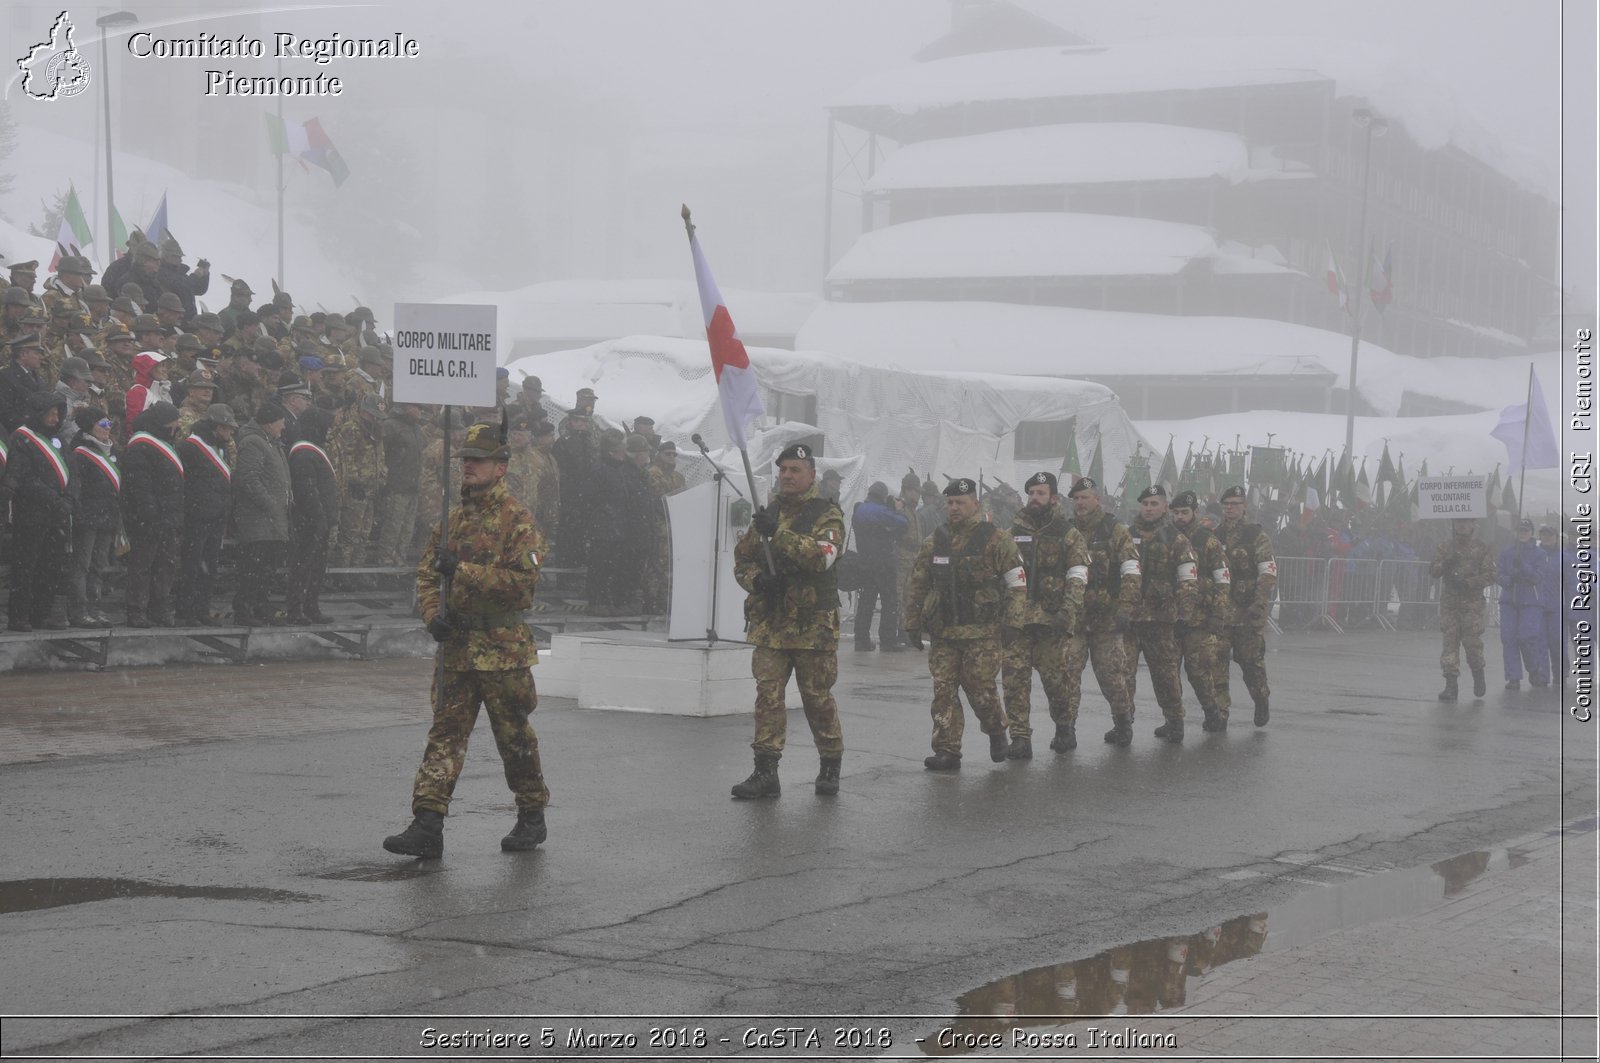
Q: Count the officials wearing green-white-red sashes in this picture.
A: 6